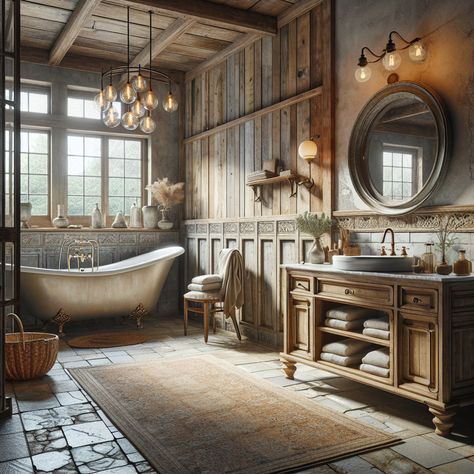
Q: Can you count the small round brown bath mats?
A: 1